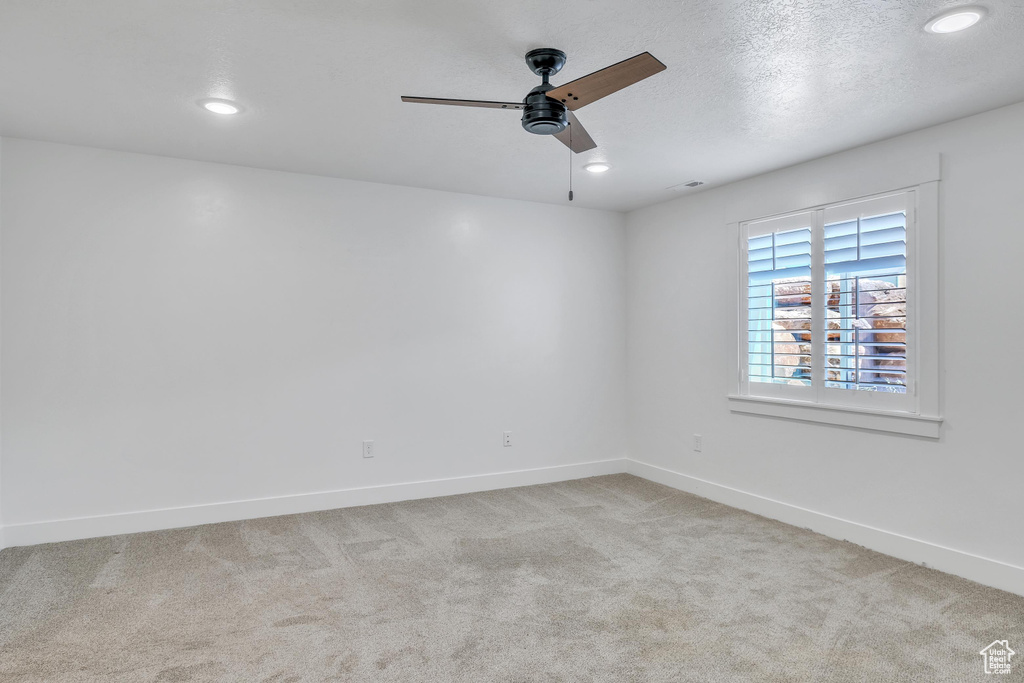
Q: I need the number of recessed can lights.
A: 3